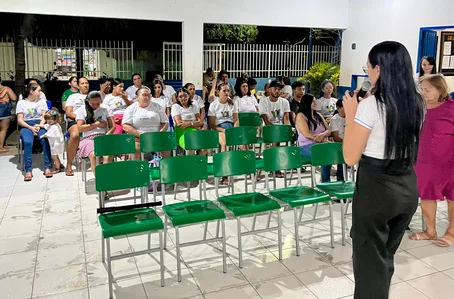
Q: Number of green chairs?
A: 11